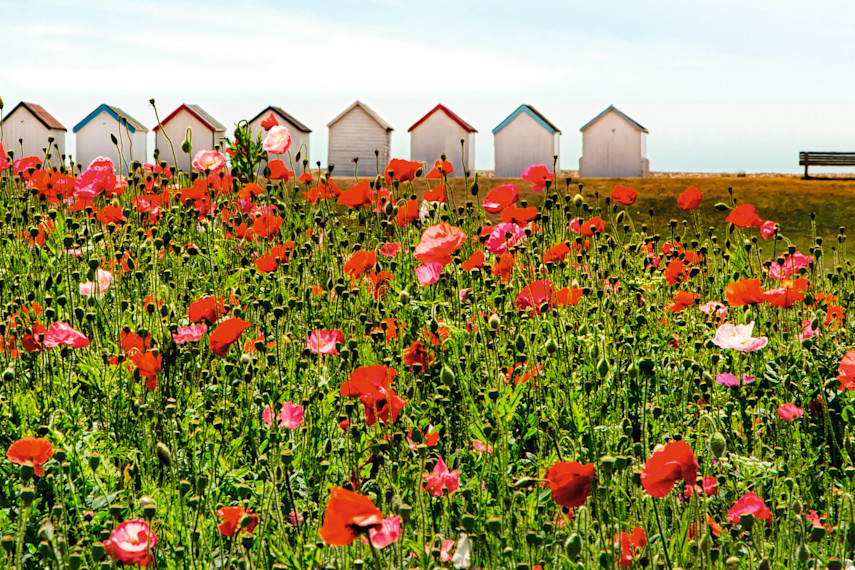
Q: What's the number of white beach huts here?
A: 8